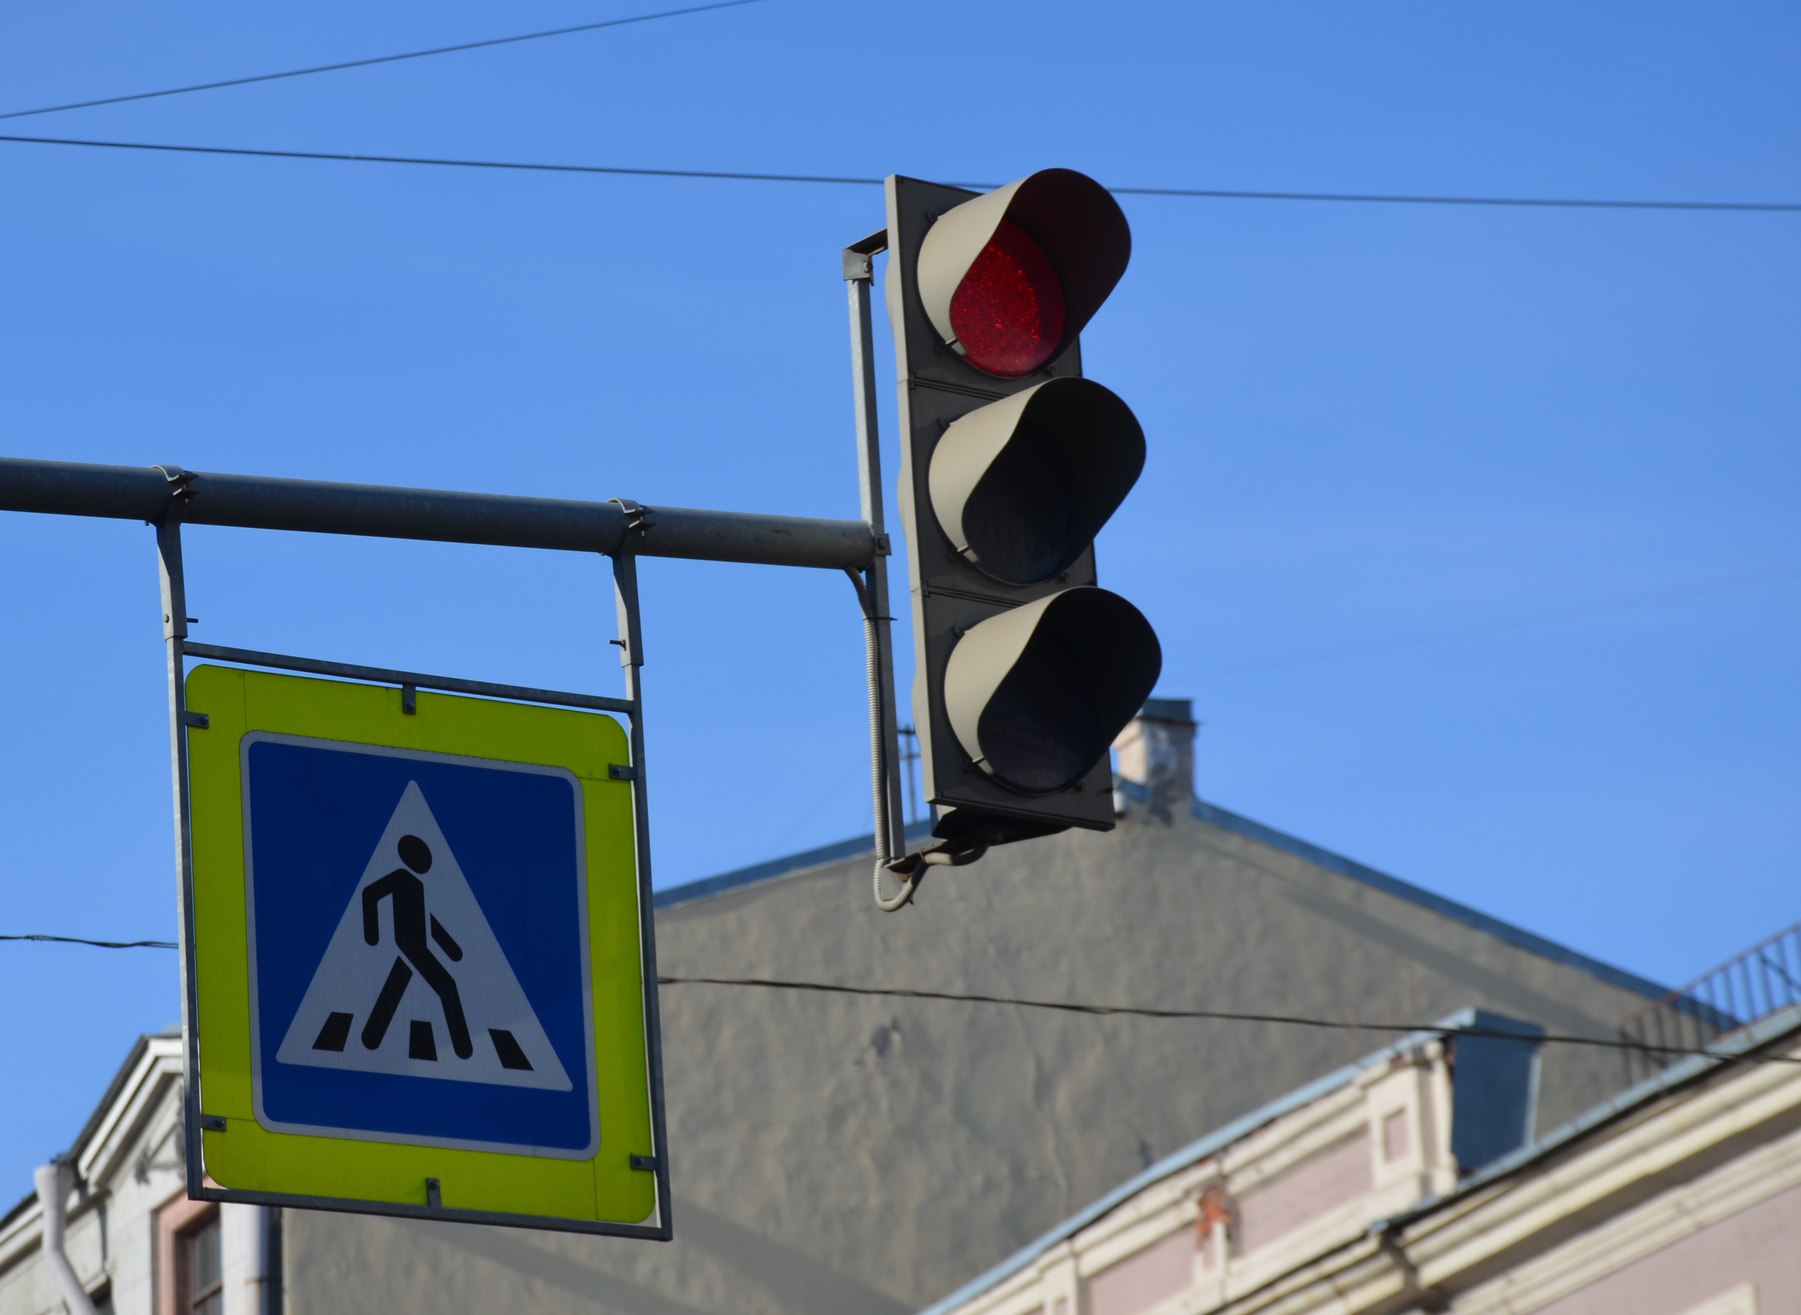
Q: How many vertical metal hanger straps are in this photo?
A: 2